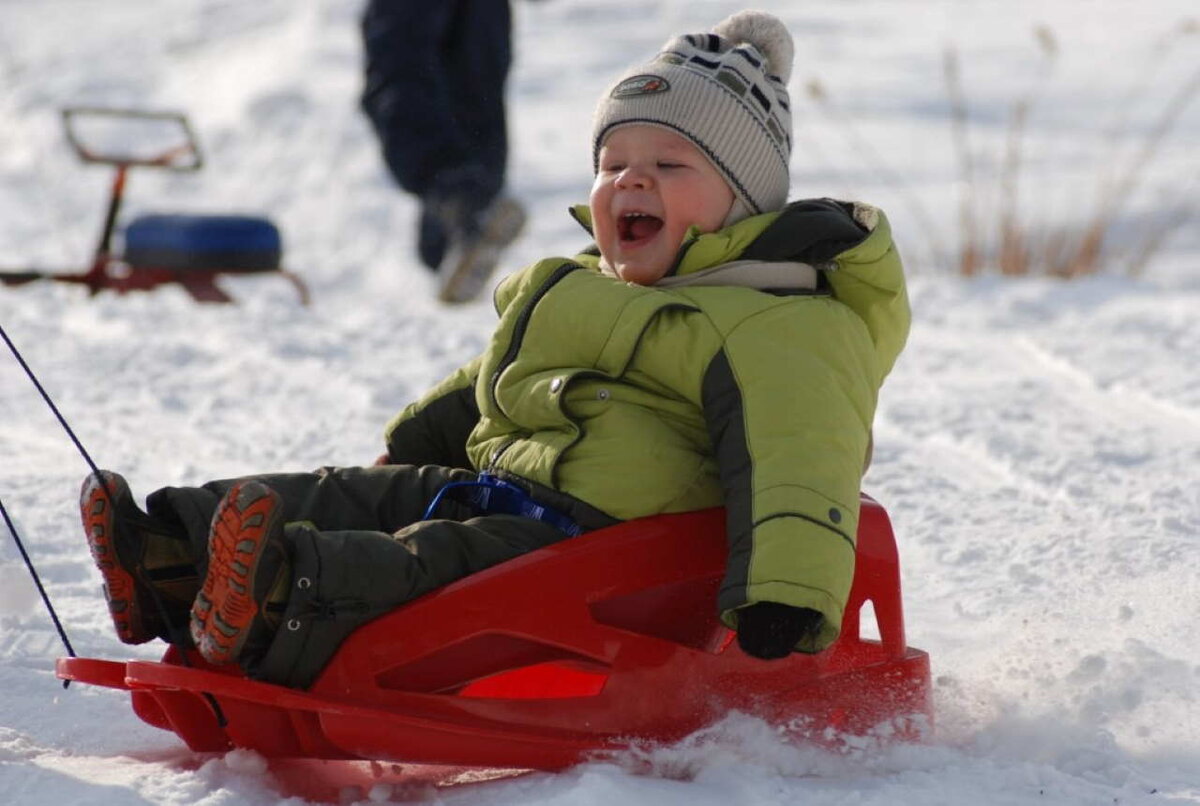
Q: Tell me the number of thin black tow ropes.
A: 2